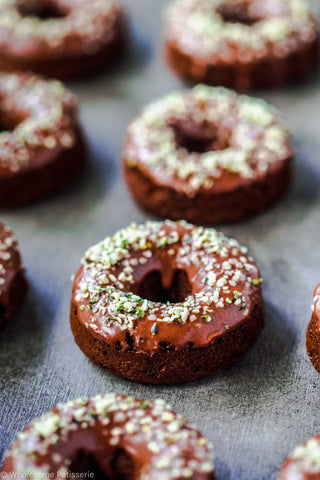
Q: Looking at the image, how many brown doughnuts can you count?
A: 9